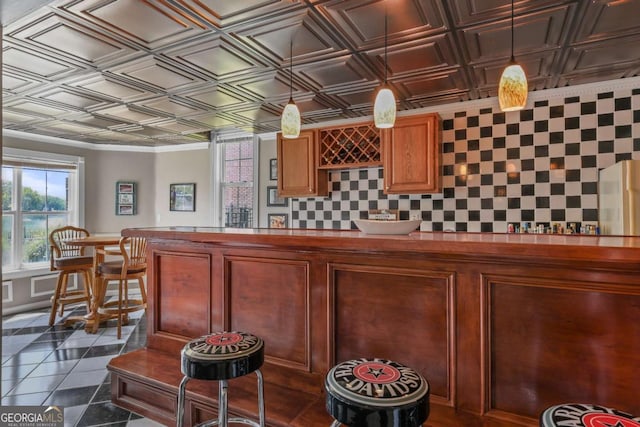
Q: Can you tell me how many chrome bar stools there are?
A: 3